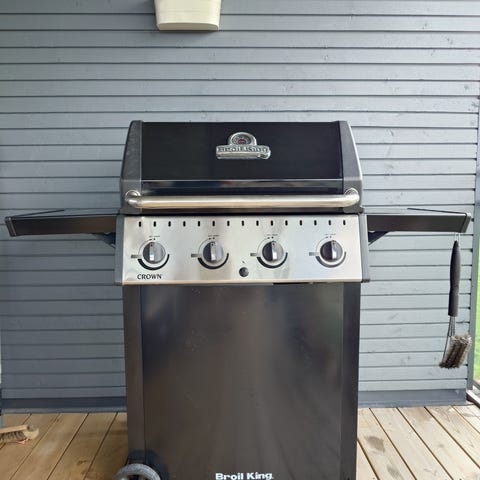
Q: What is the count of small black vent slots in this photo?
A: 15